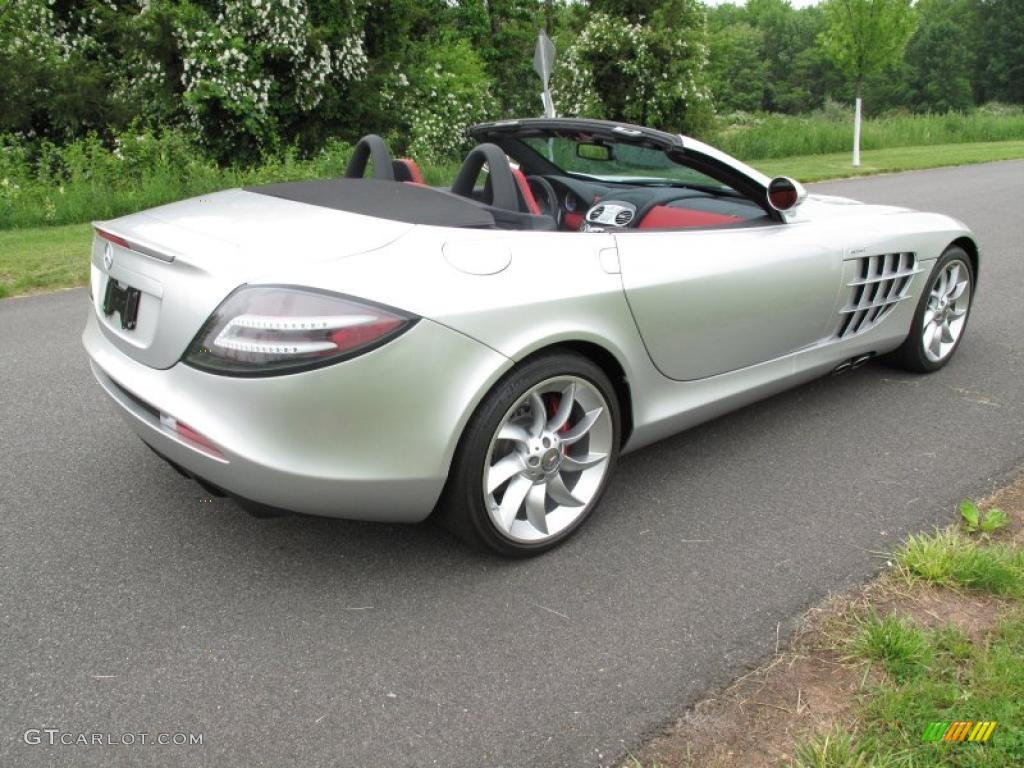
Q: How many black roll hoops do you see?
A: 2